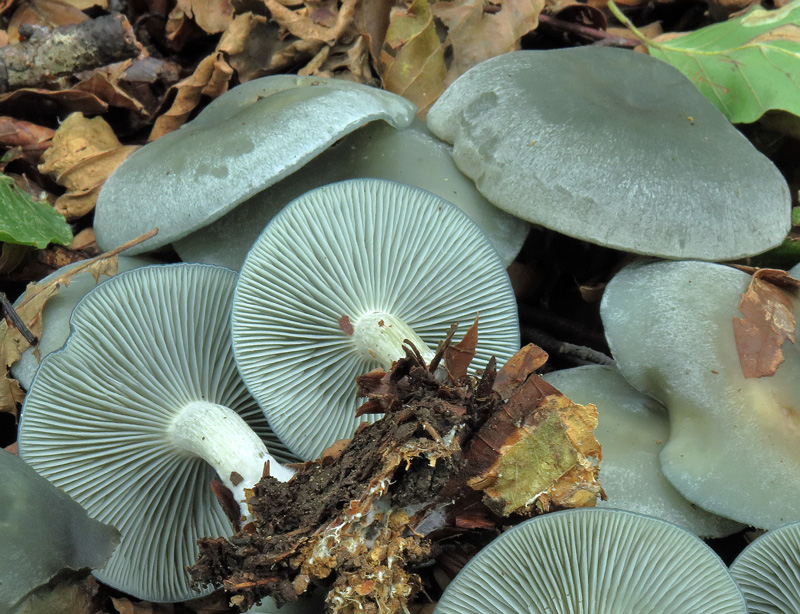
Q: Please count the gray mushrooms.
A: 11